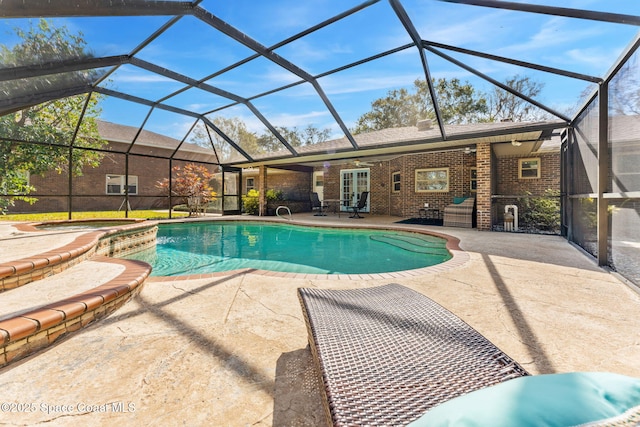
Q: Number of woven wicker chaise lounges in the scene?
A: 1